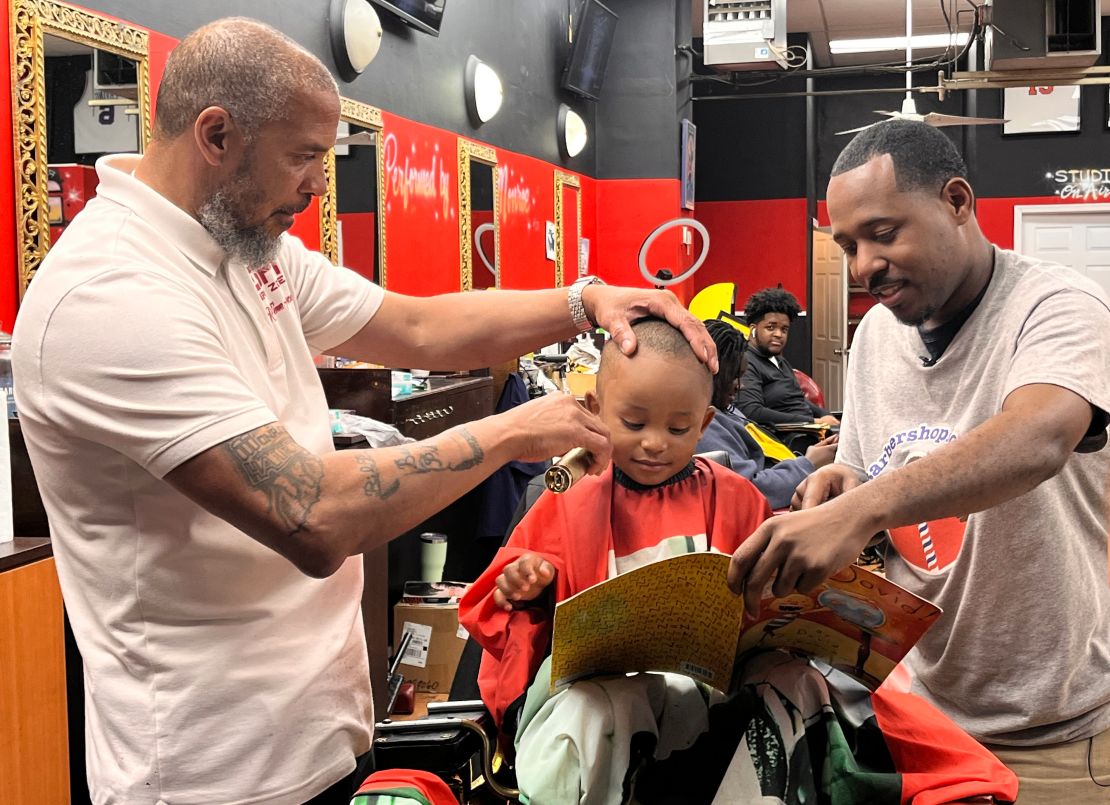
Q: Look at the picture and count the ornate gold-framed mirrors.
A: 4